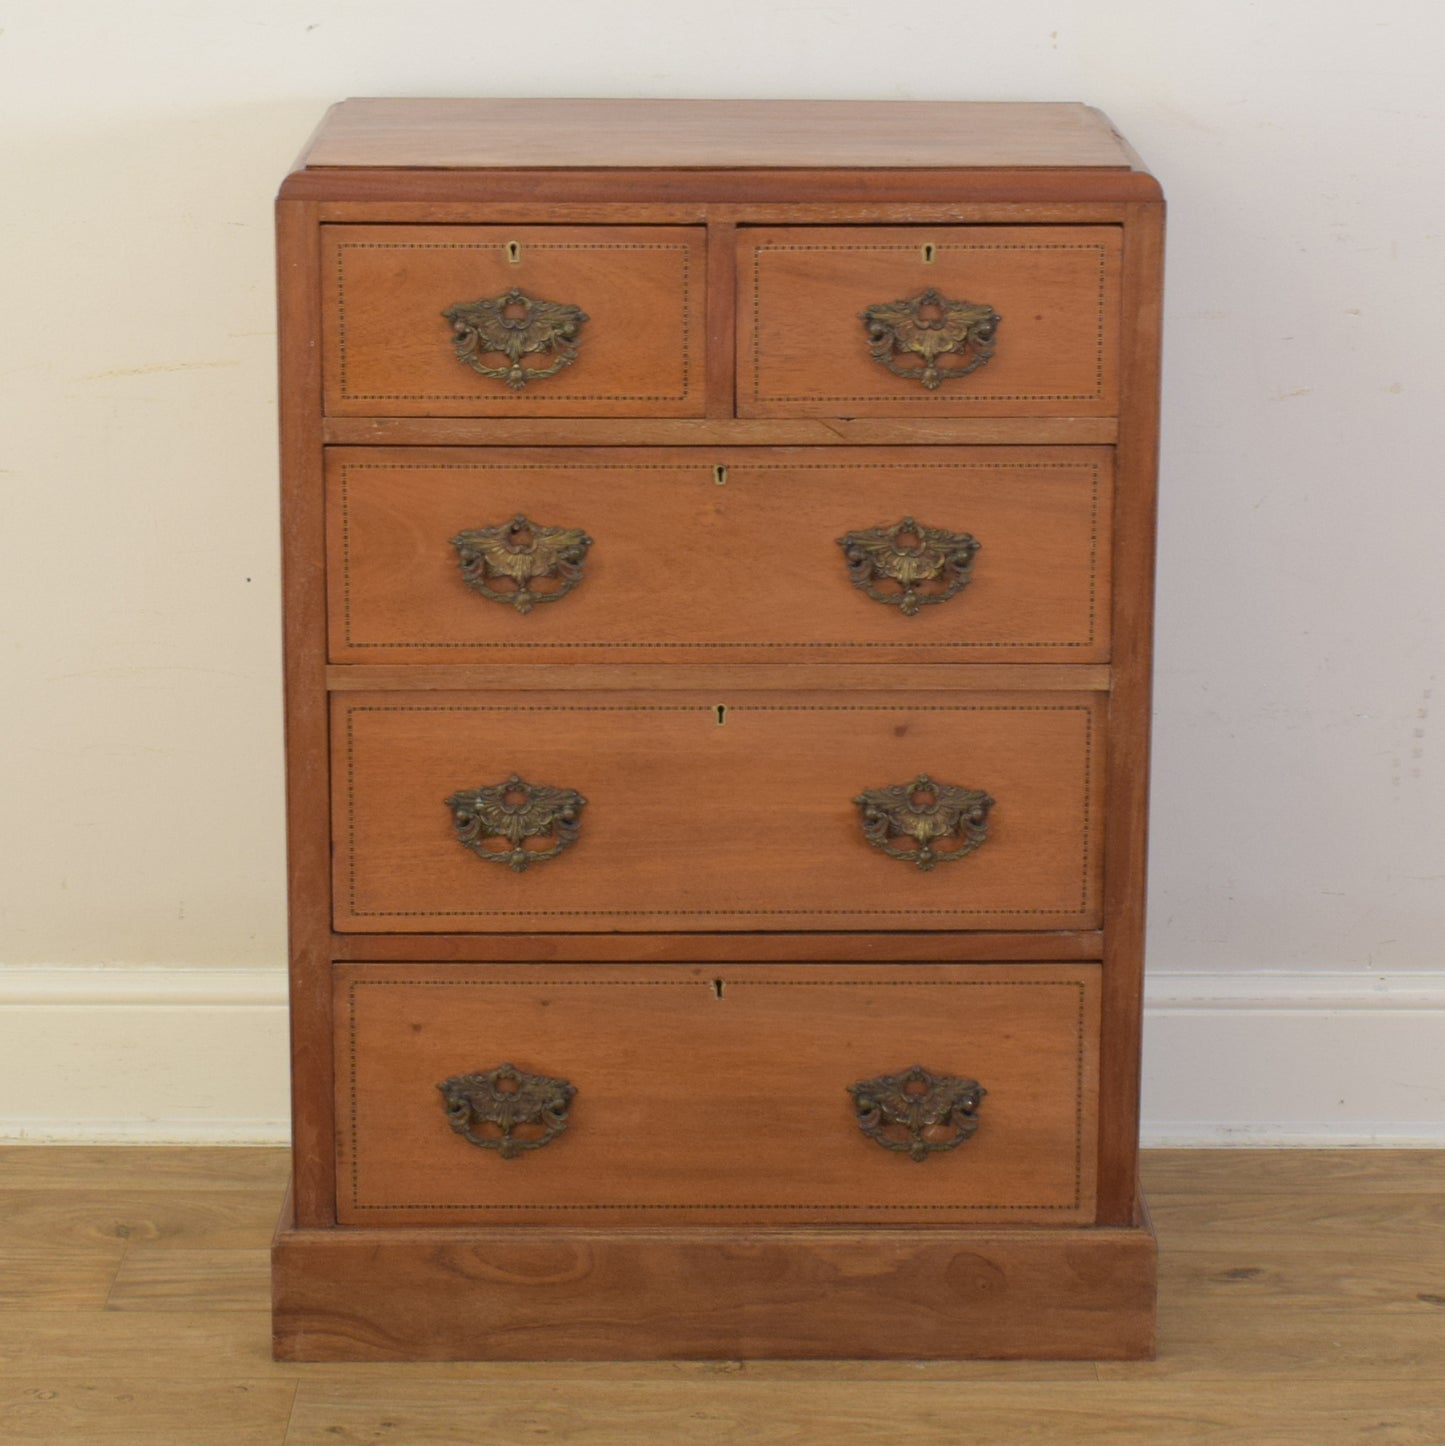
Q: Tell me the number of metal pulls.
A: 8